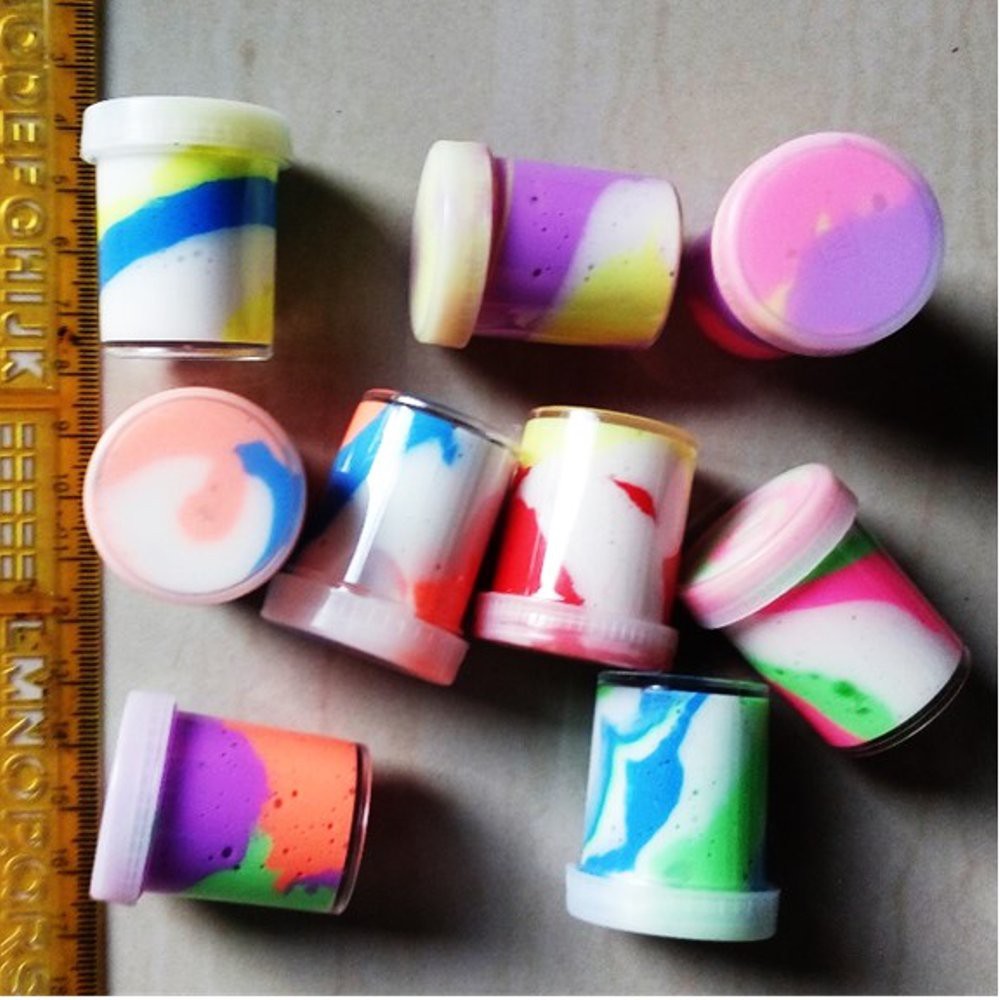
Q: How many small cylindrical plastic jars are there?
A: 9